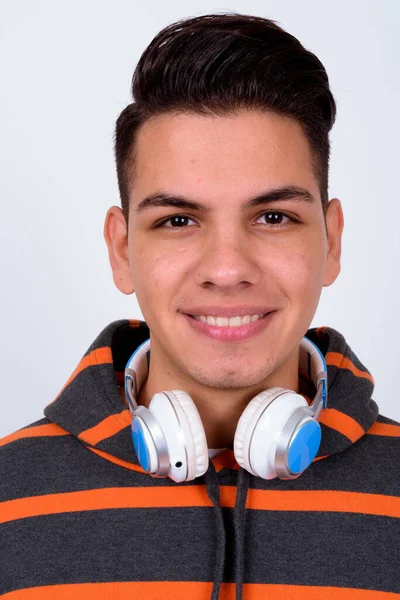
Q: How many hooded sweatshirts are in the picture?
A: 1